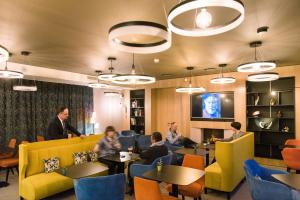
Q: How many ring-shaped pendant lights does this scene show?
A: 12